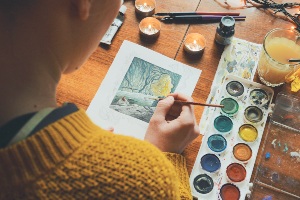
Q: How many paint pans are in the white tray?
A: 12